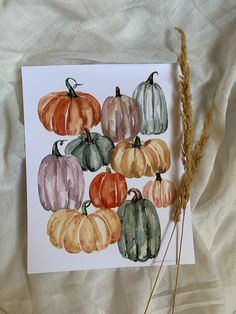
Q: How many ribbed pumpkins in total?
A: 10